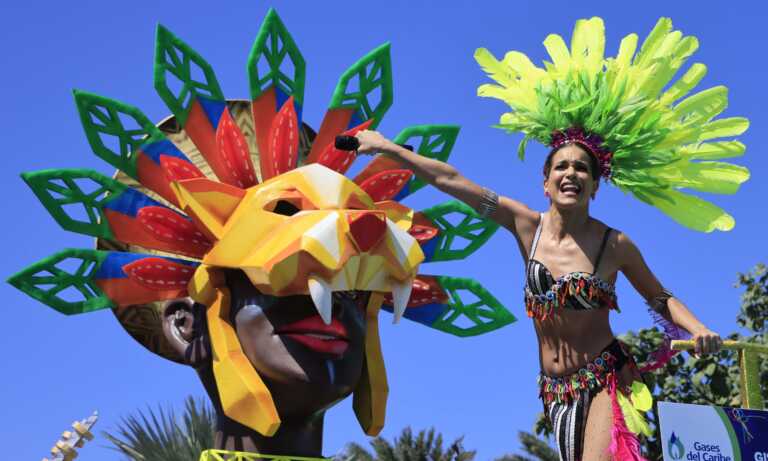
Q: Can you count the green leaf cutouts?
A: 9